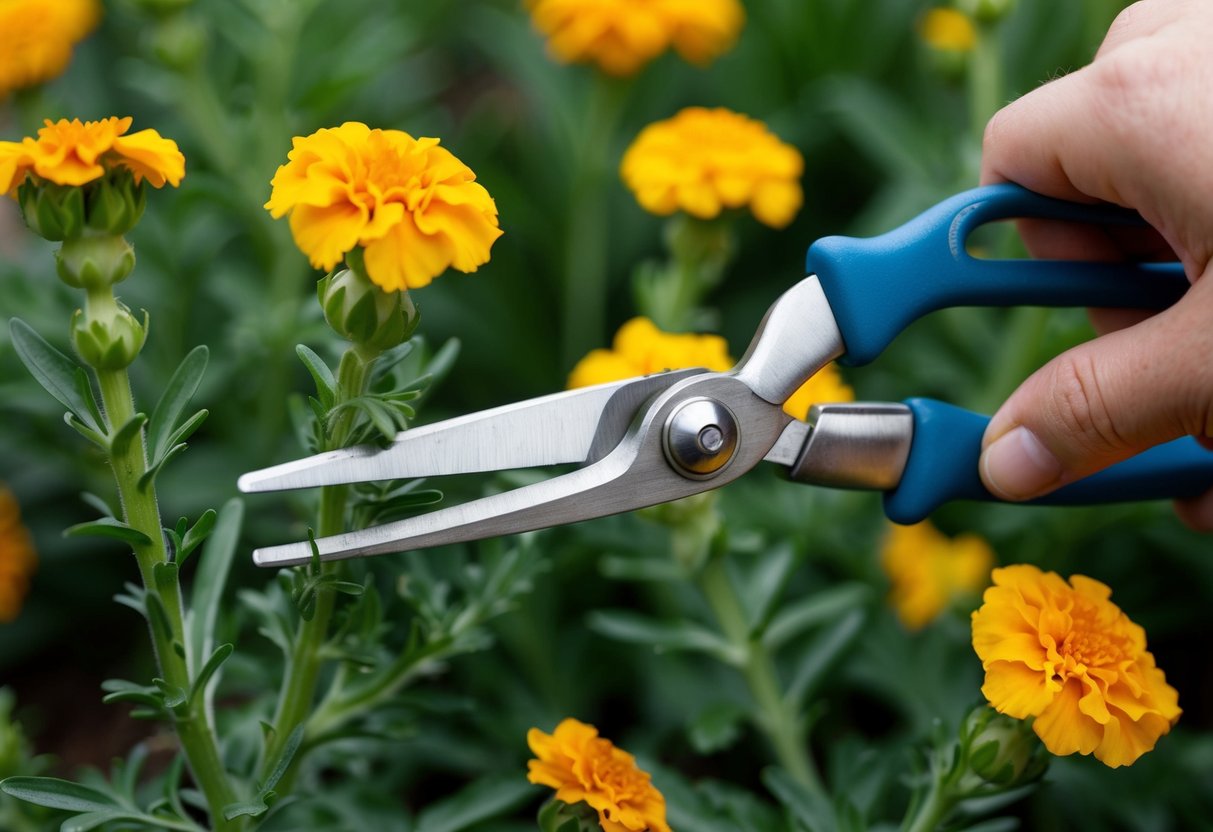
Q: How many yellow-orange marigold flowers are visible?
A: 11